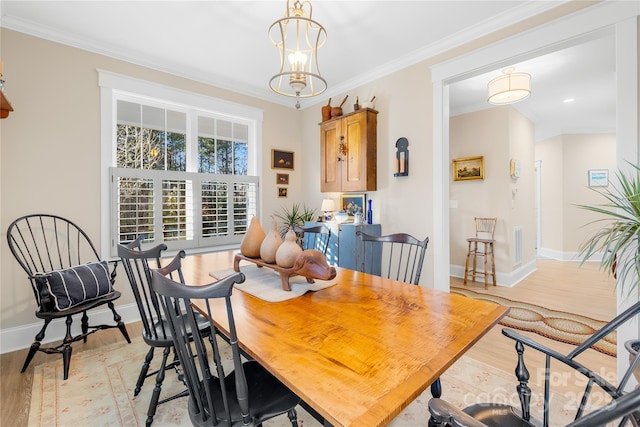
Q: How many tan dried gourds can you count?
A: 3